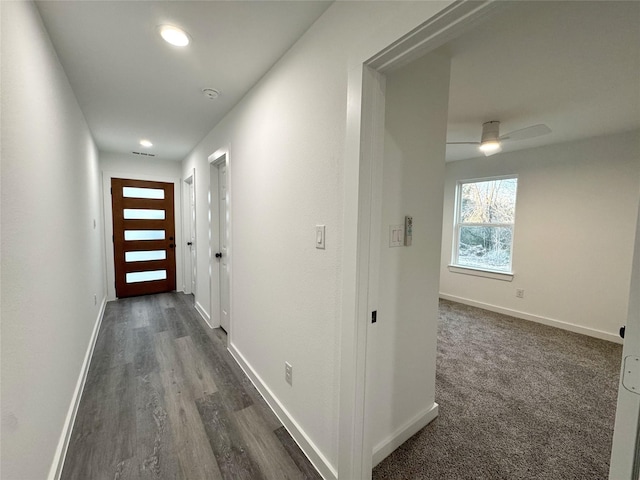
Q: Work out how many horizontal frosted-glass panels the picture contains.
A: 5